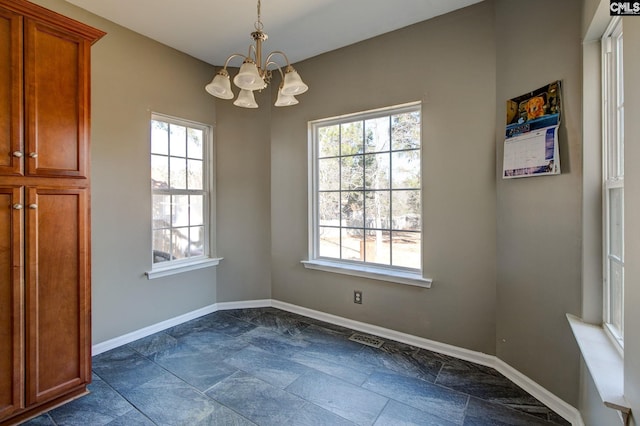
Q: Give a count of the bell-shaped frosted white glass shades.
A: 5